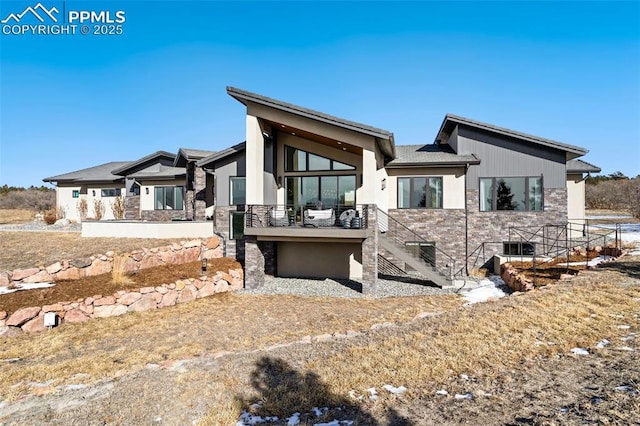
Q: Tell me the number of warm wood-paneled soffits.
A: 1